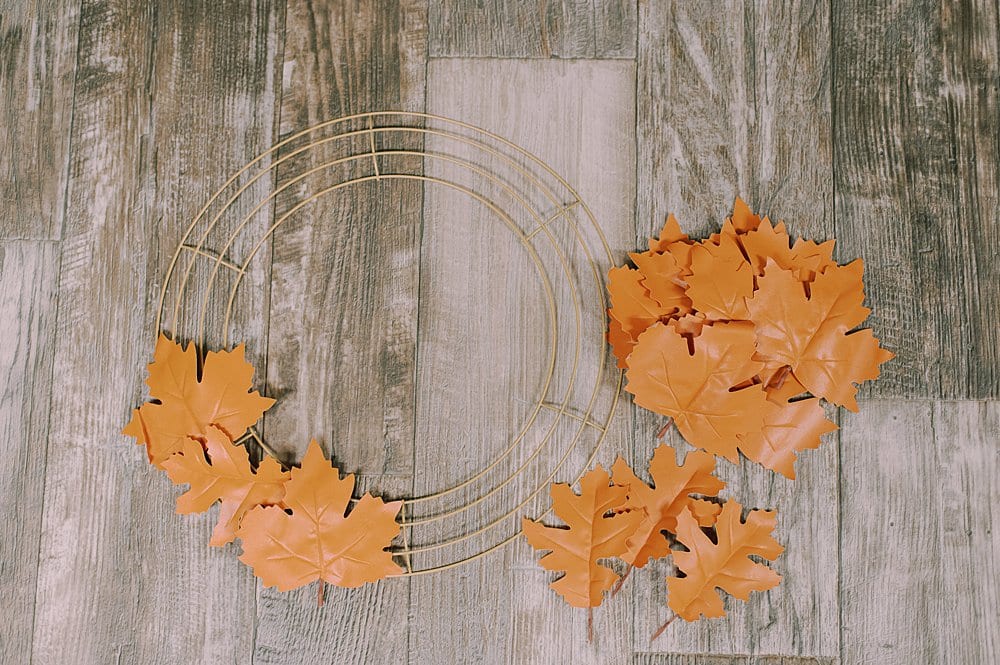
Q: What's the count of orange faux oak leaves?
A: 4